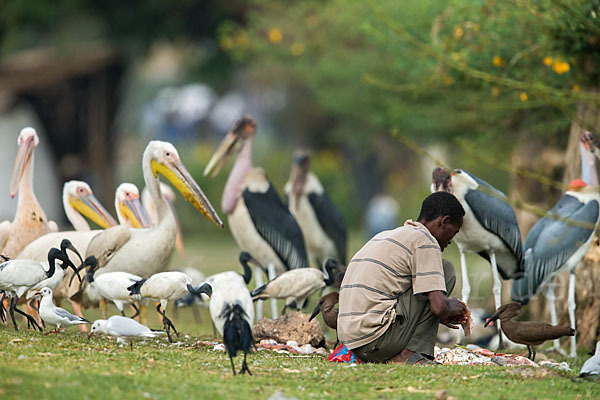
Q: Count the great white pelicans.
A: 5